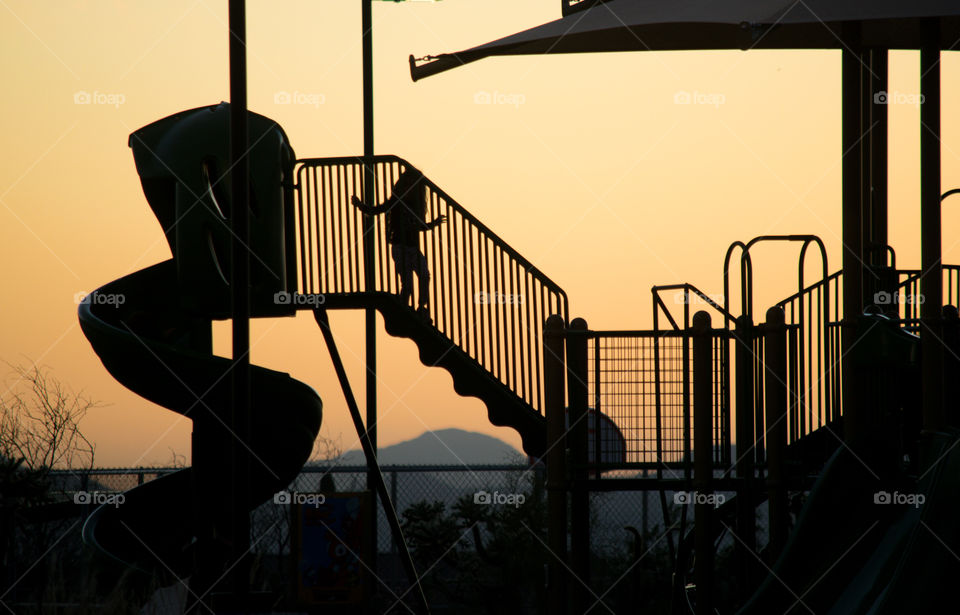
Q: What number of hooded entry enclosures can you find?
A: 1